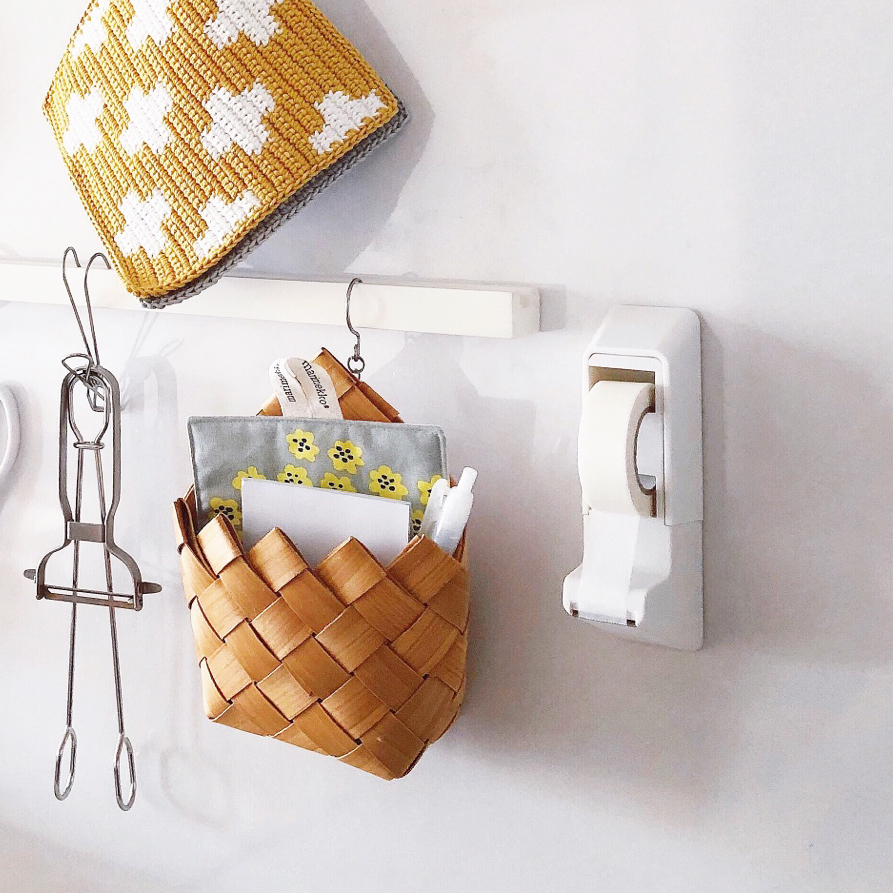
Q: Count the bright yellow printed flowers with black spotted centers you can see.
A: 9